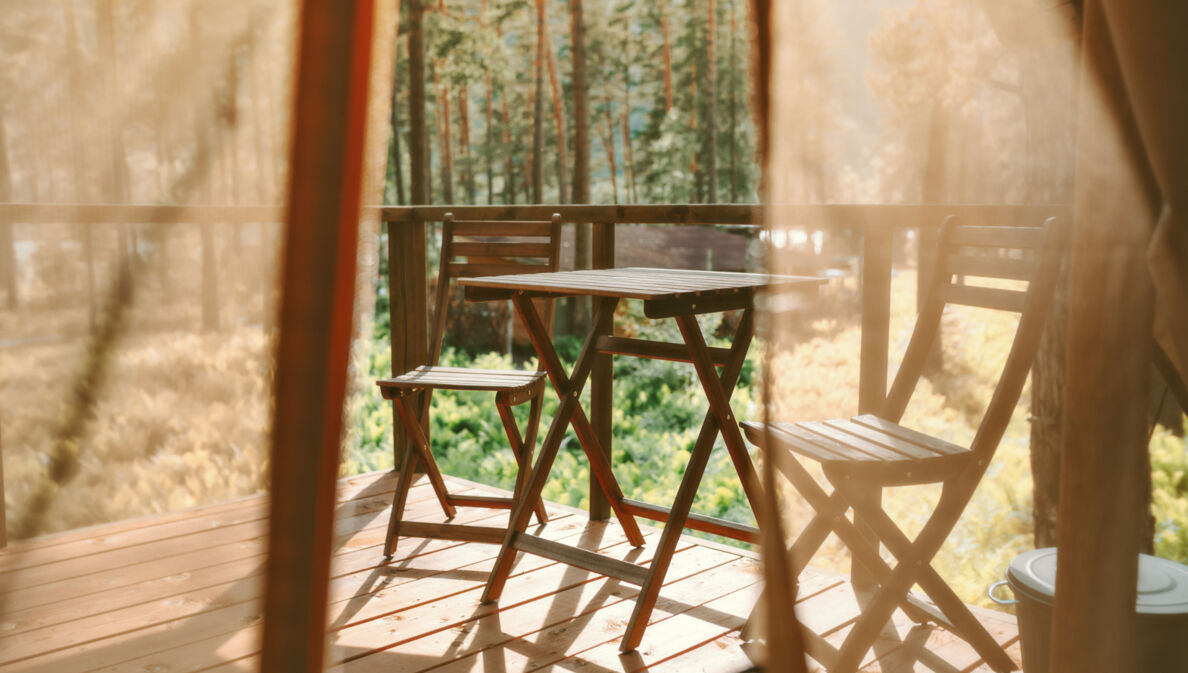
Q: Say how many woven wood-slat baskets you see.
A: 0